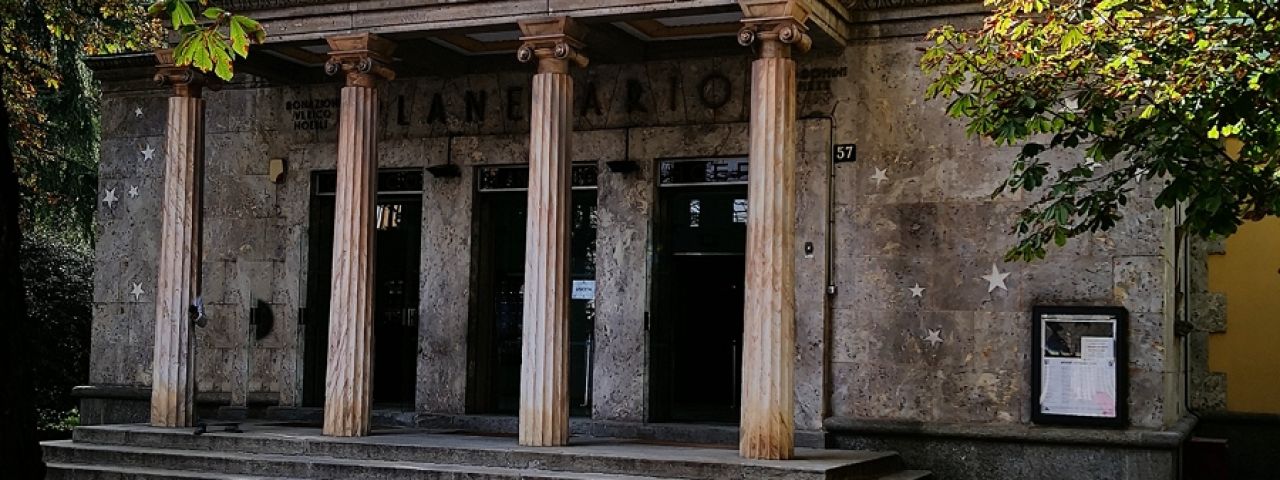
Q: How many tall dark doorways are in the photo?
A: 3